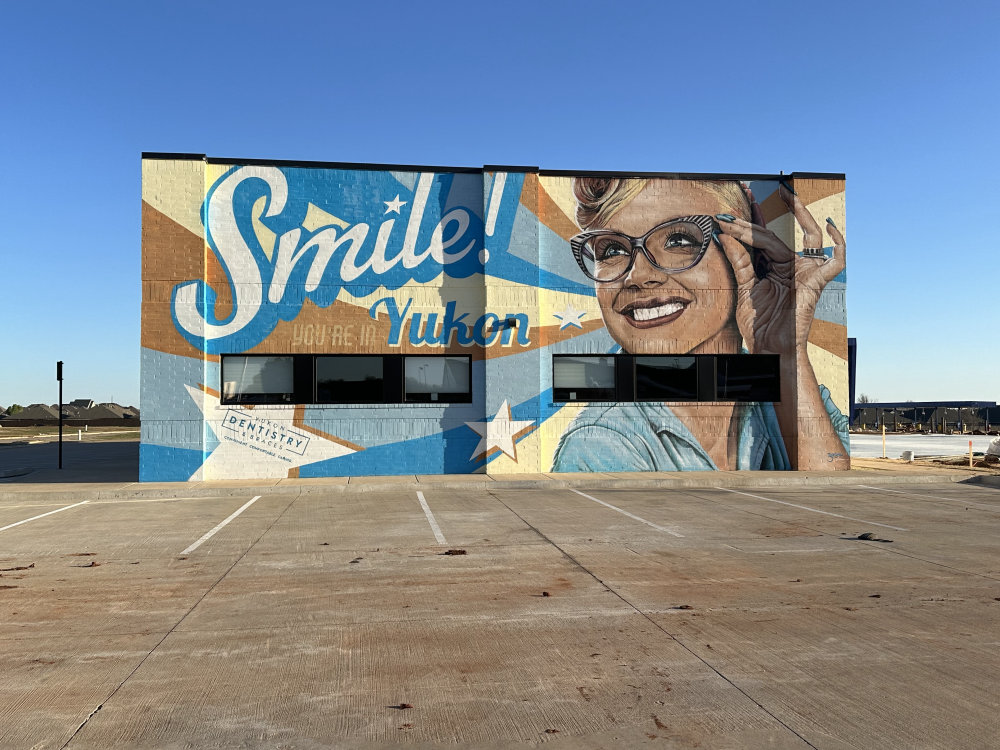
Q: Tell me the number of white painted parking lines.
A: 6